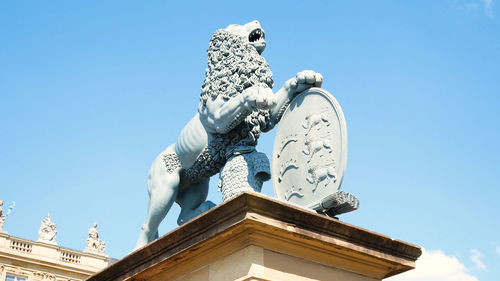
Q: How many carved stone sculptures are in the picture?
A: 4